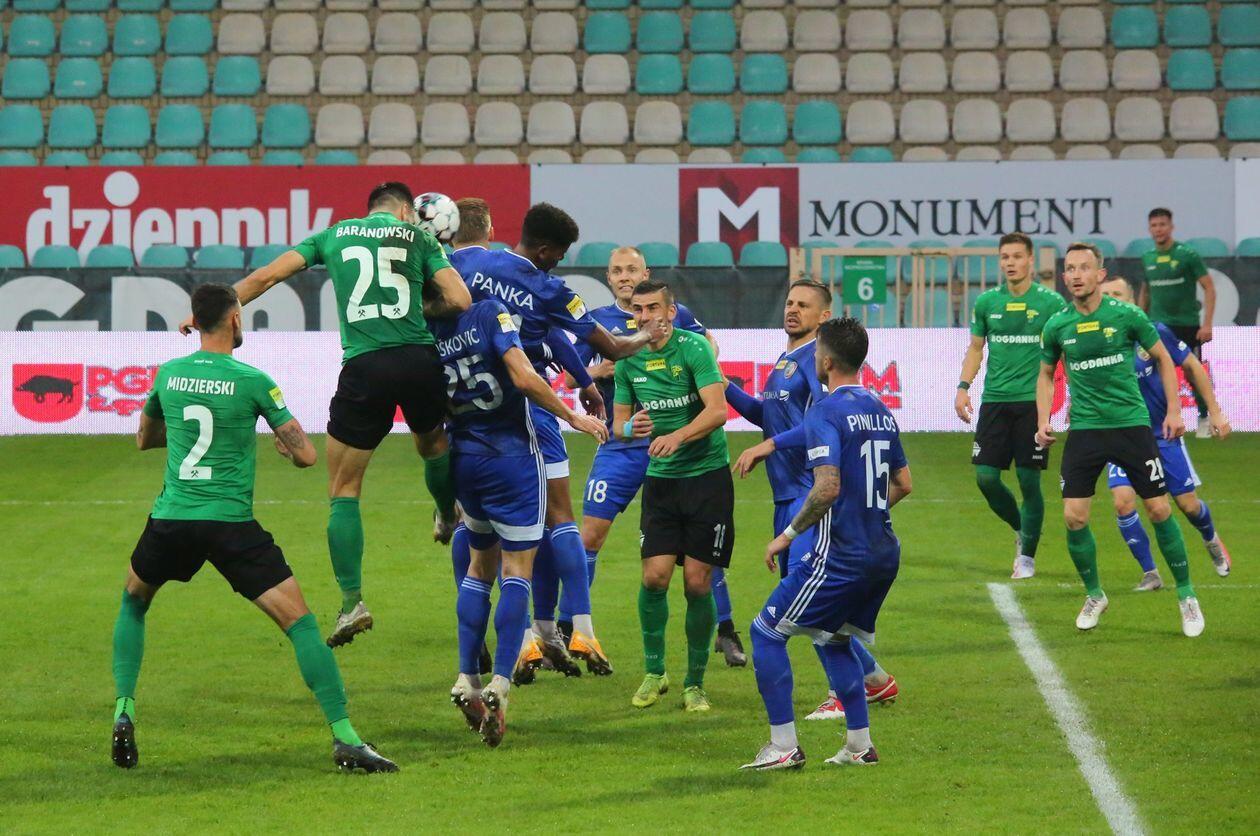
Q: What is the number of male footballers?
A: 13